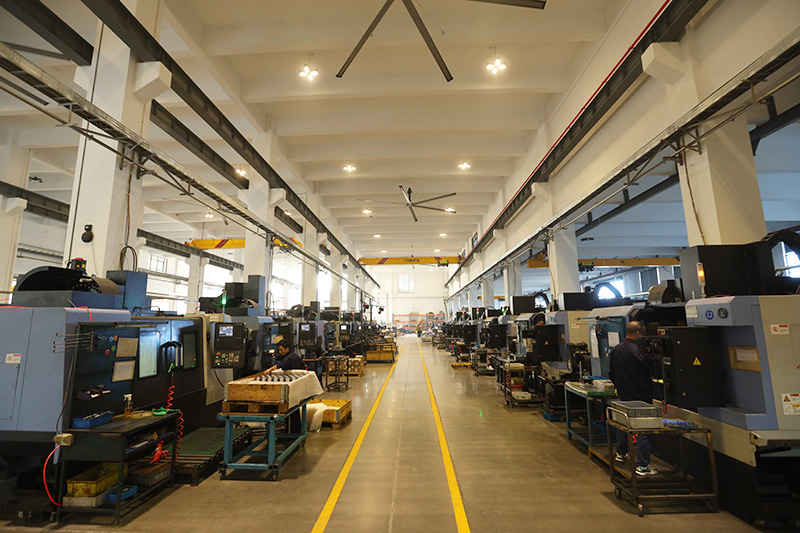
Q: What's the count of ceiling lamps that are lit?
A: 13